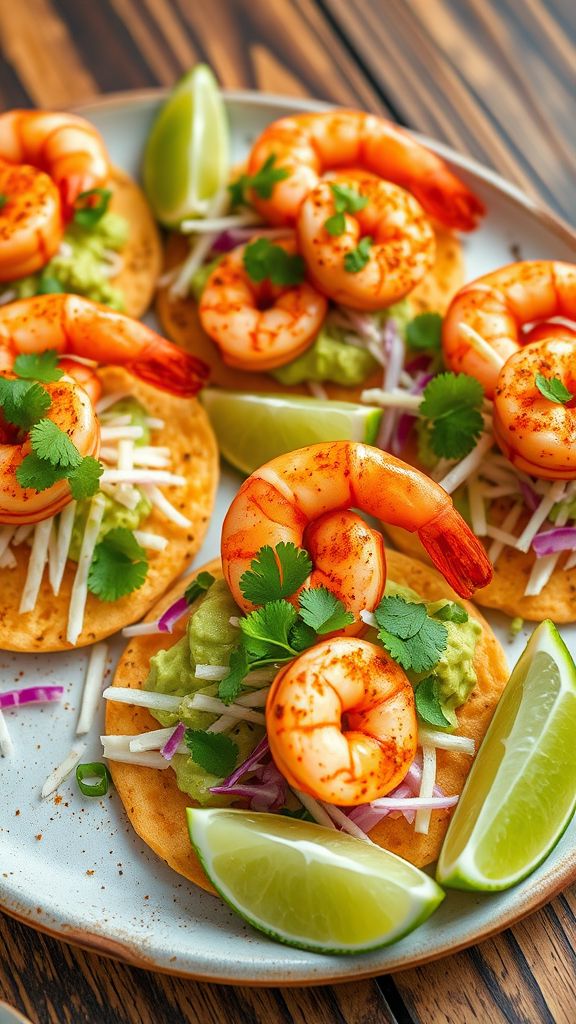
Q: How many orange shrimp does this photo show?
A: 12